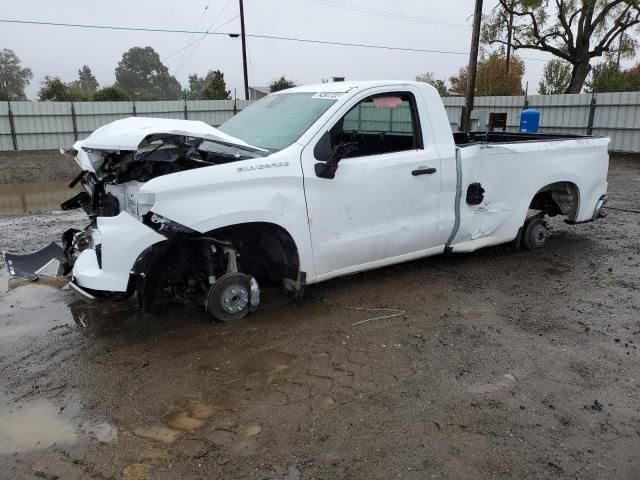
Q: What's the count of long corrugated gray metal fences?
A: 1